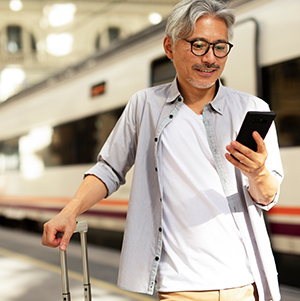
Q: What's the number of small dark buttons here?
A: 7